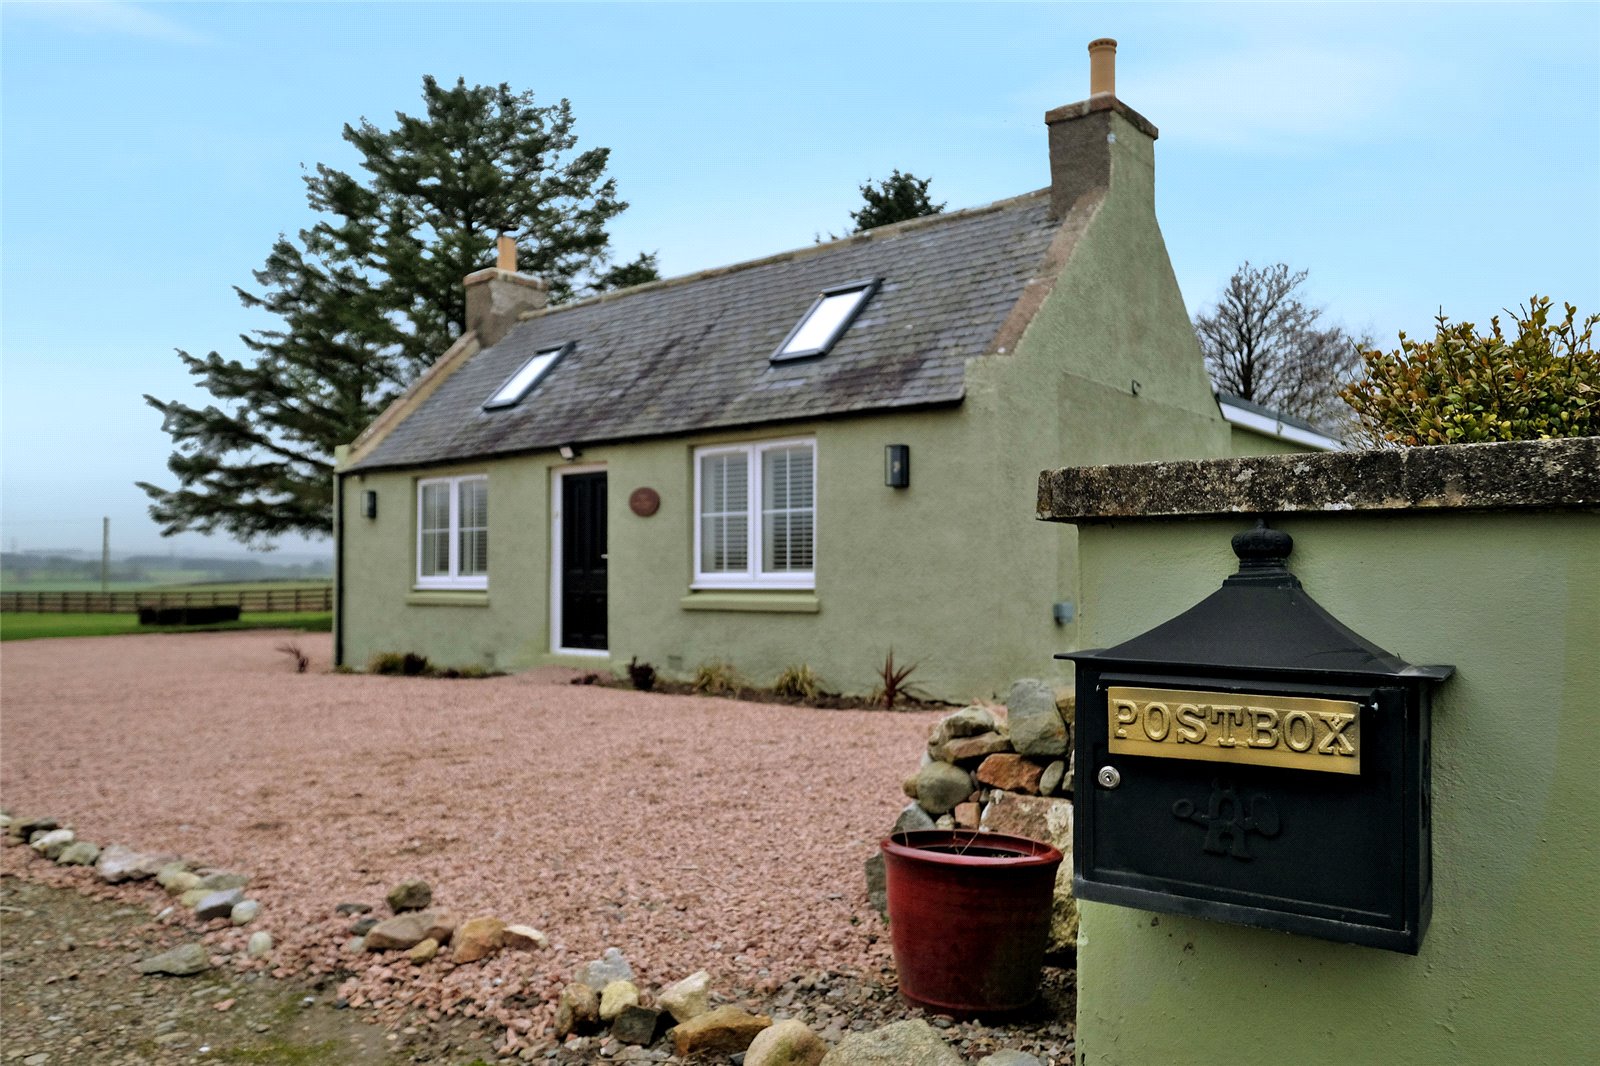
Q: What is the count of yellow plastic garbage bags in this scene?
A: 0